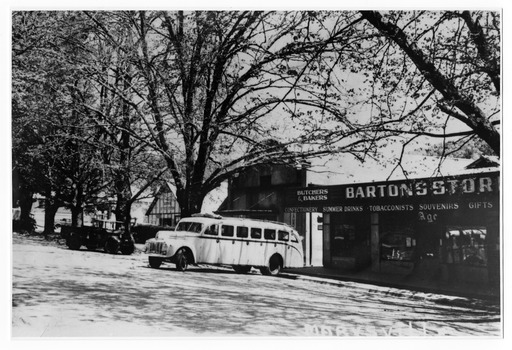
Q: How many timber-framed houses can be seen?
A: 1